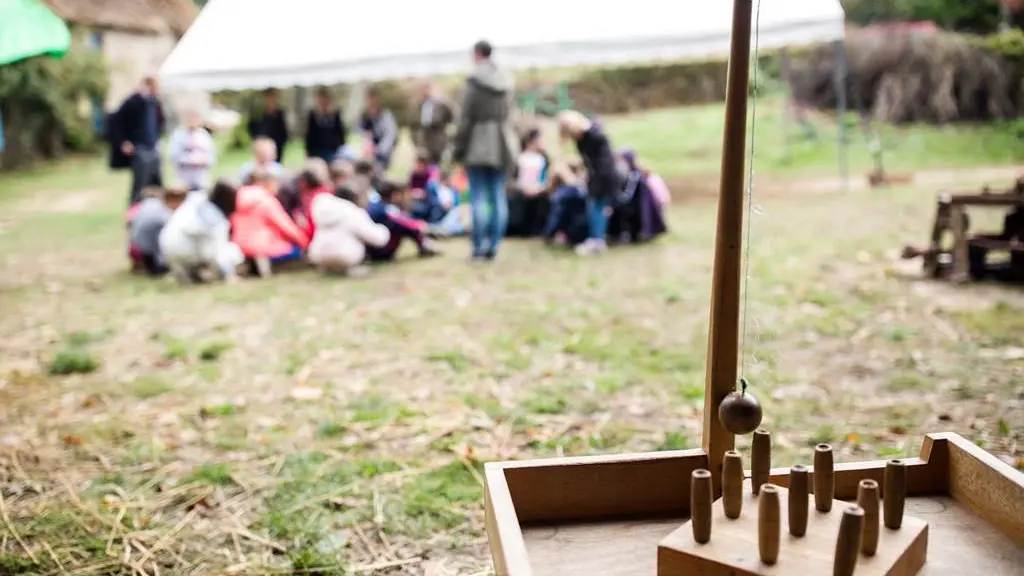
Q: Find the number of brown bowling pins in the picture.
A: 9